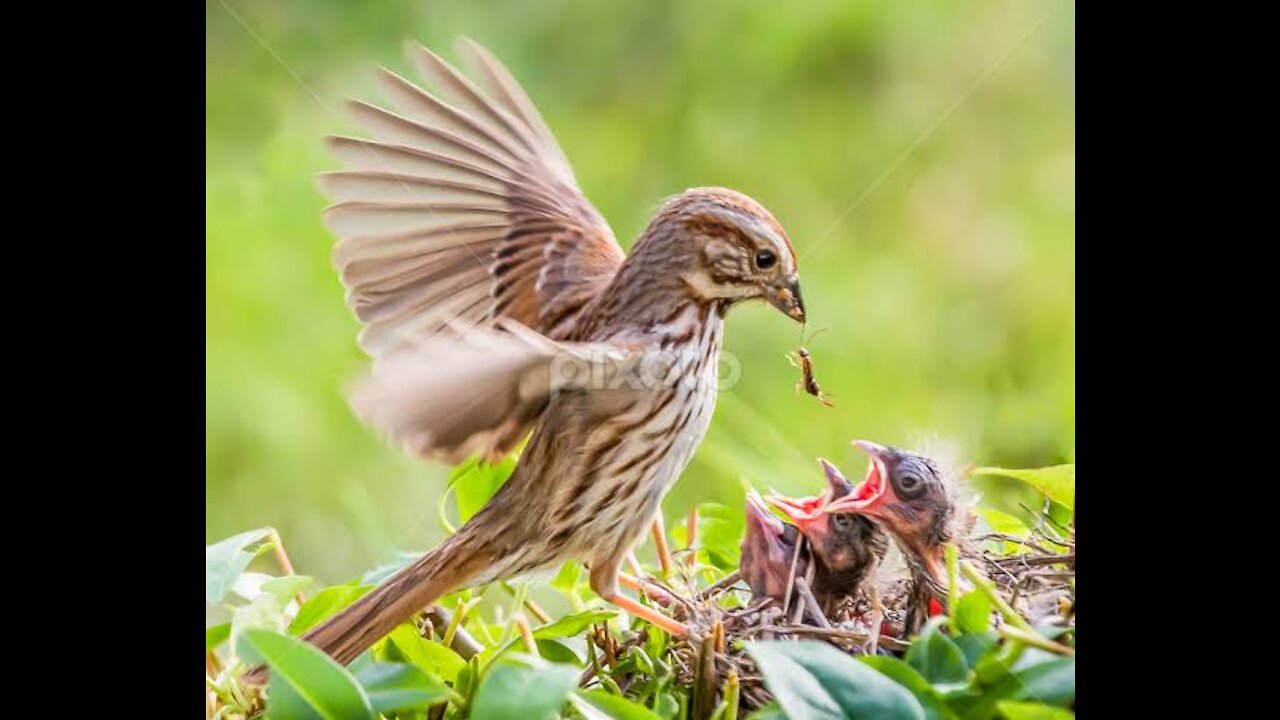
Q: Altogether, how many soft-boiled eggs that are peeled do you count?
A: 0